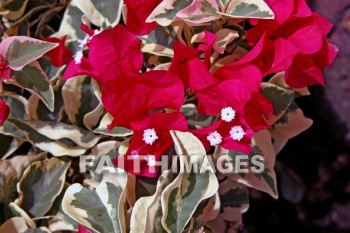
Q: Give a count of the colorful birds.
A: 0